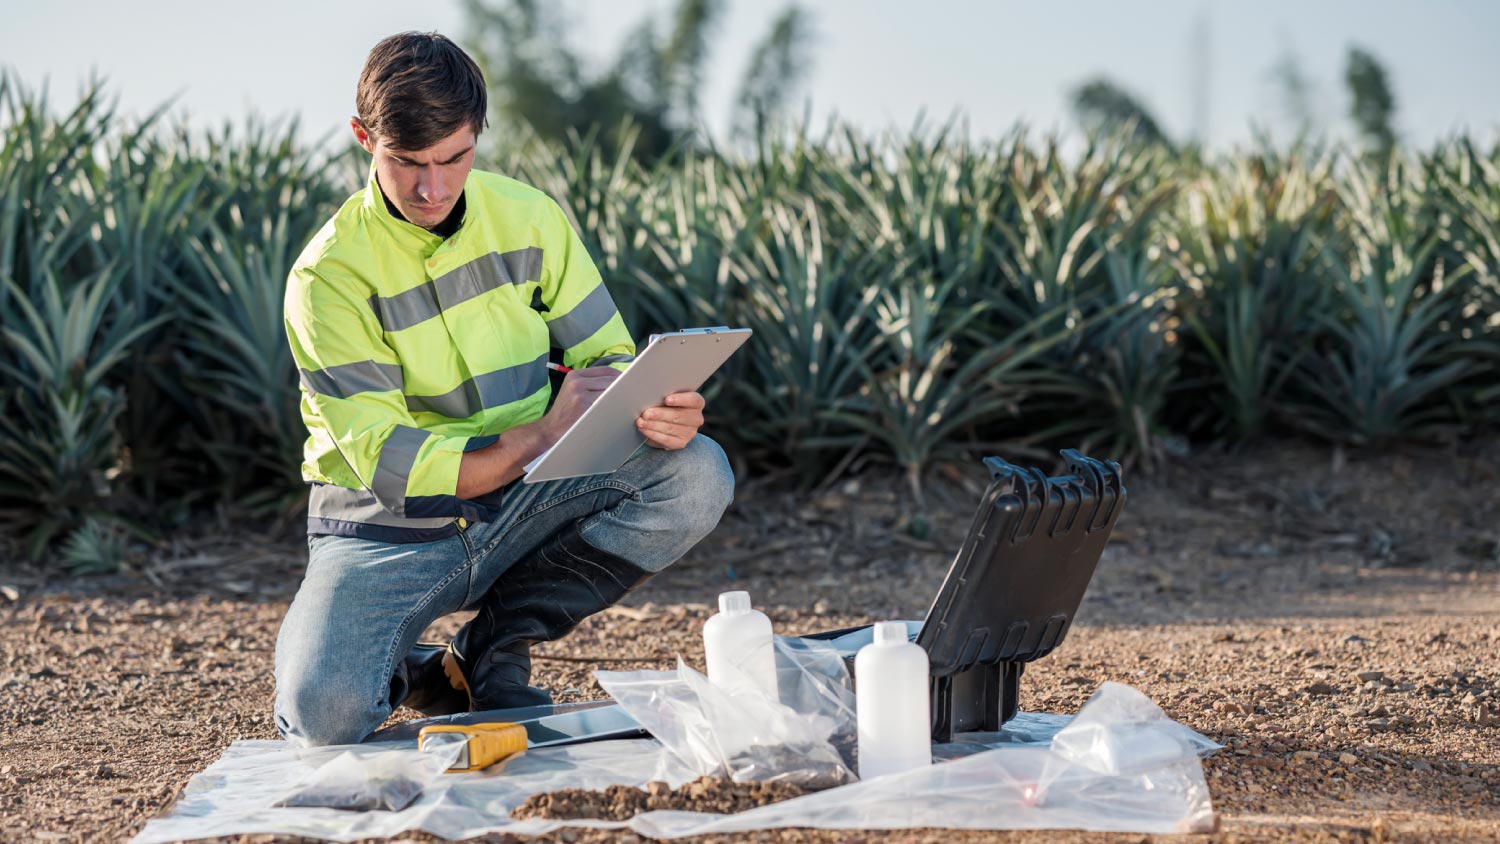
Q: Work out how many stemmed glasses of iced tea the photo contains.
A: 0